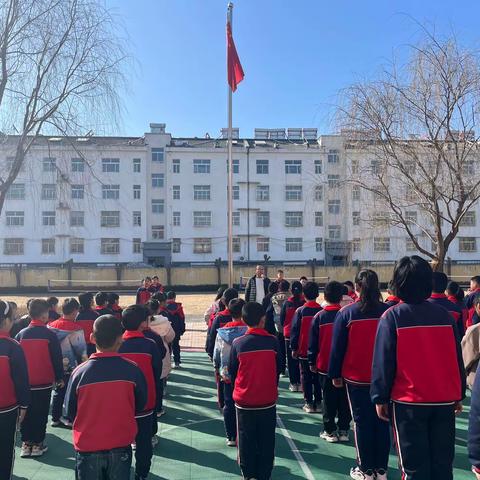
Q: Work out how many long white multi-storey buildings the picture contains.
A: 1